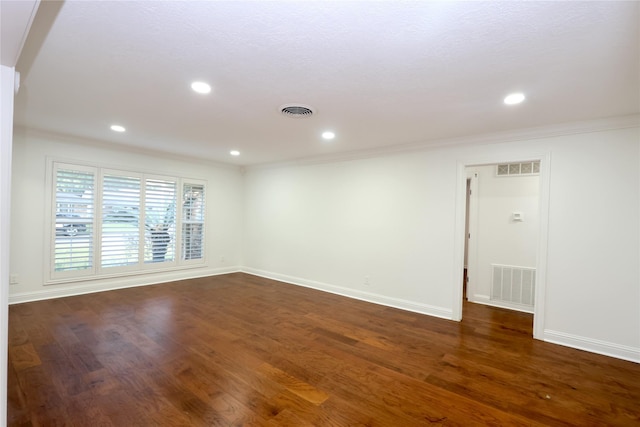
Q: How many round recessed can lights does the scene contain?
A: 5